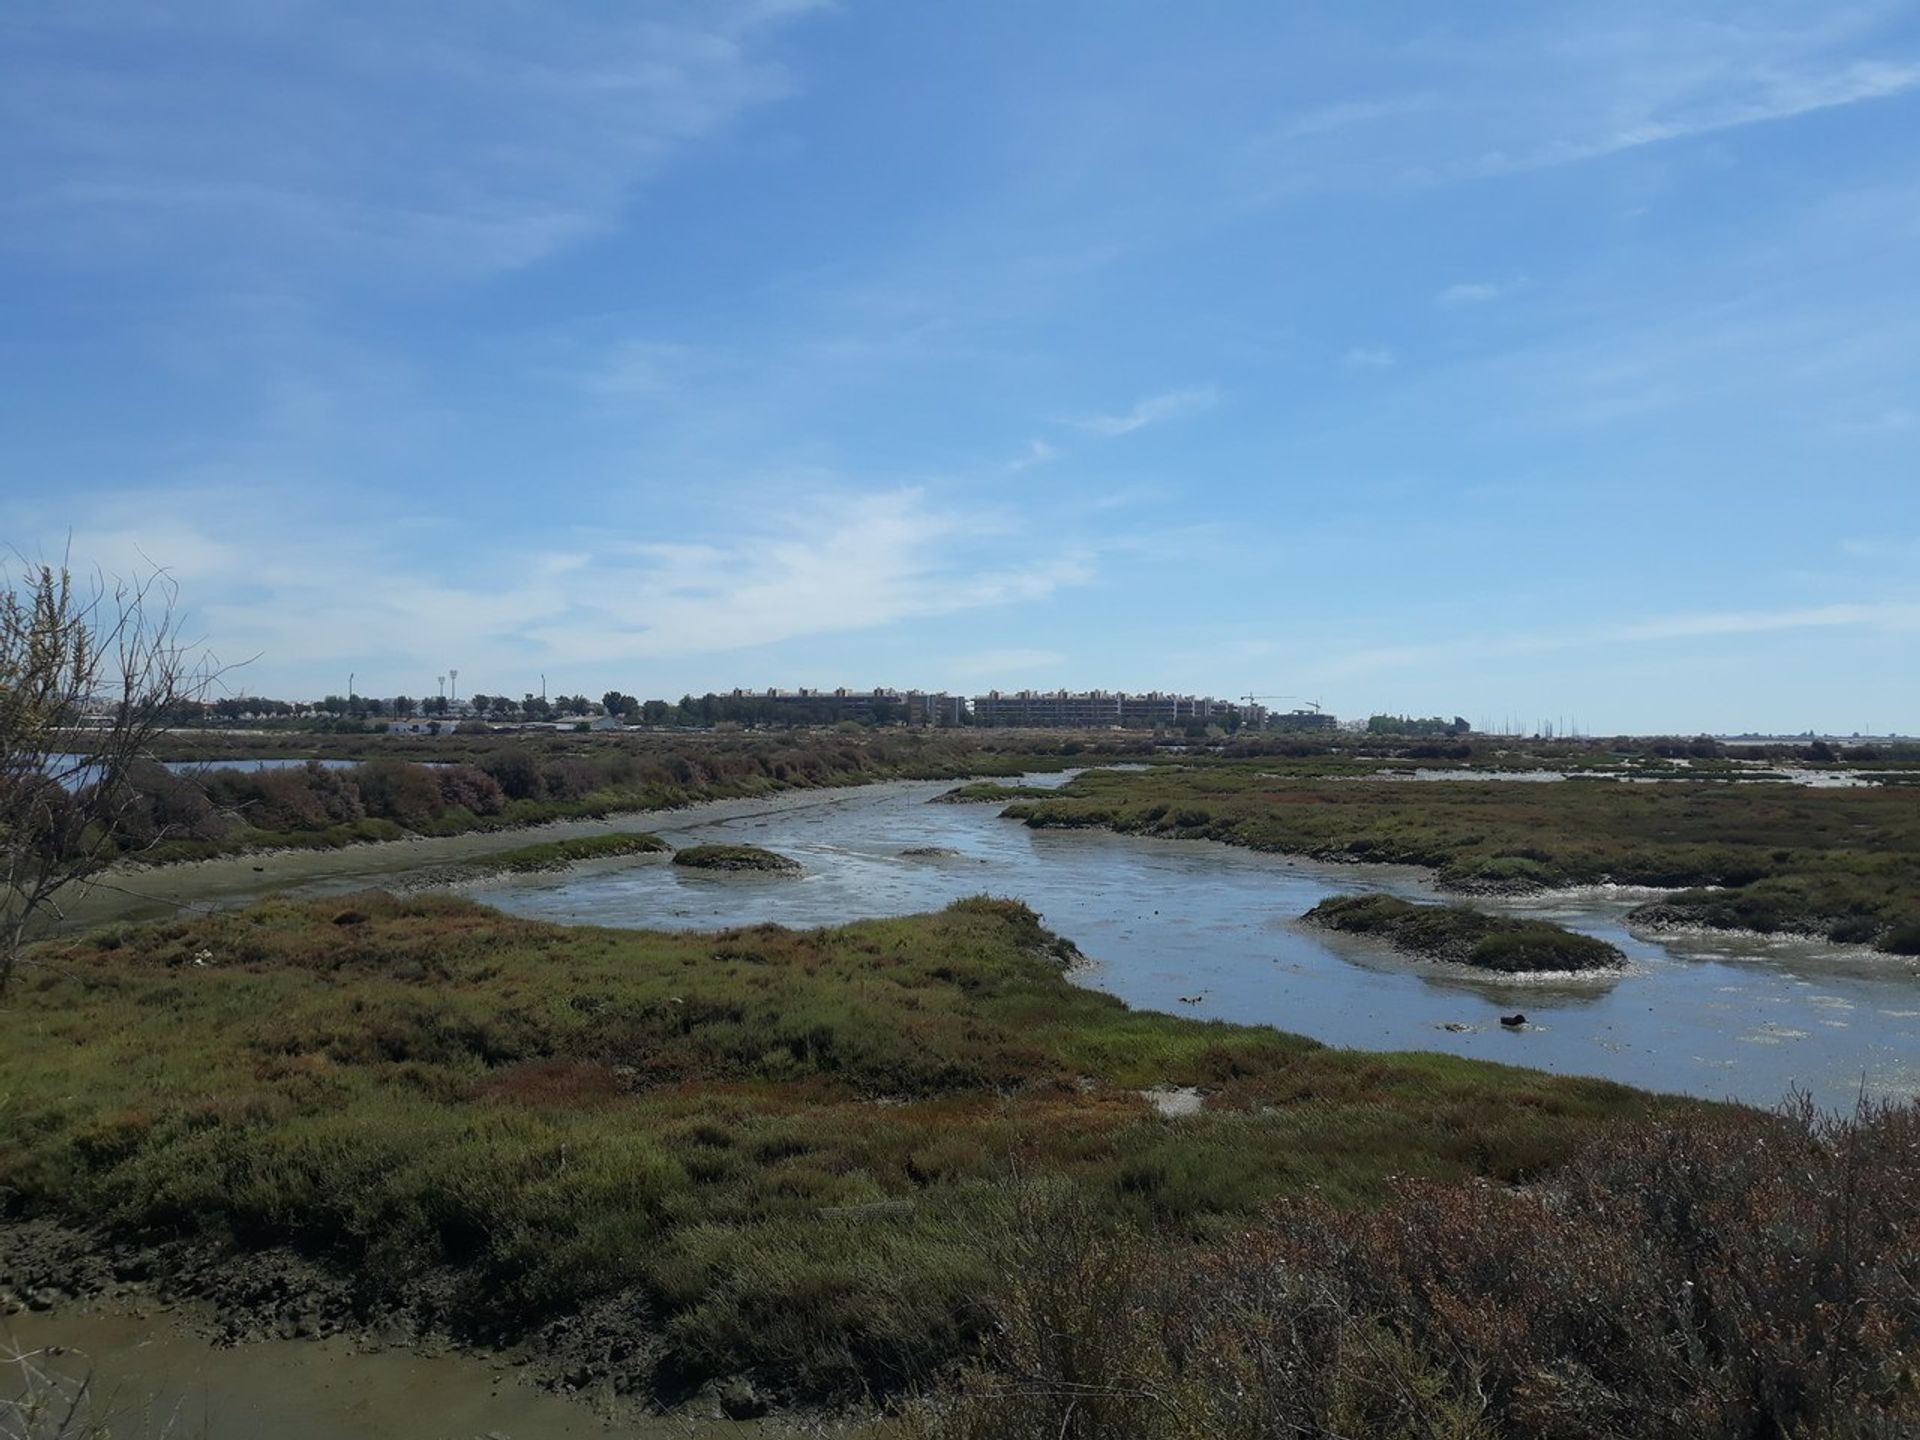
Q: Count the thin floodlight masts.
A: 4